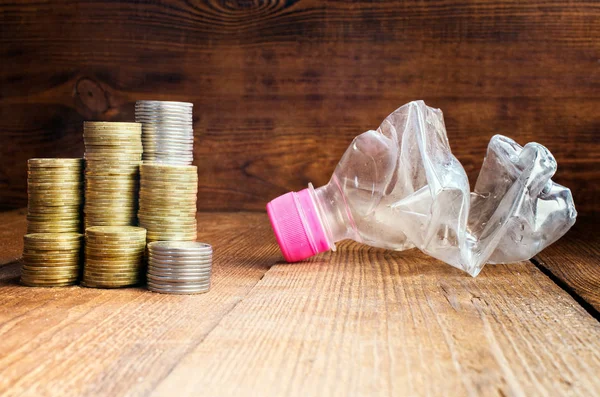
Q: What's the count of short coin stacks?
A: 3